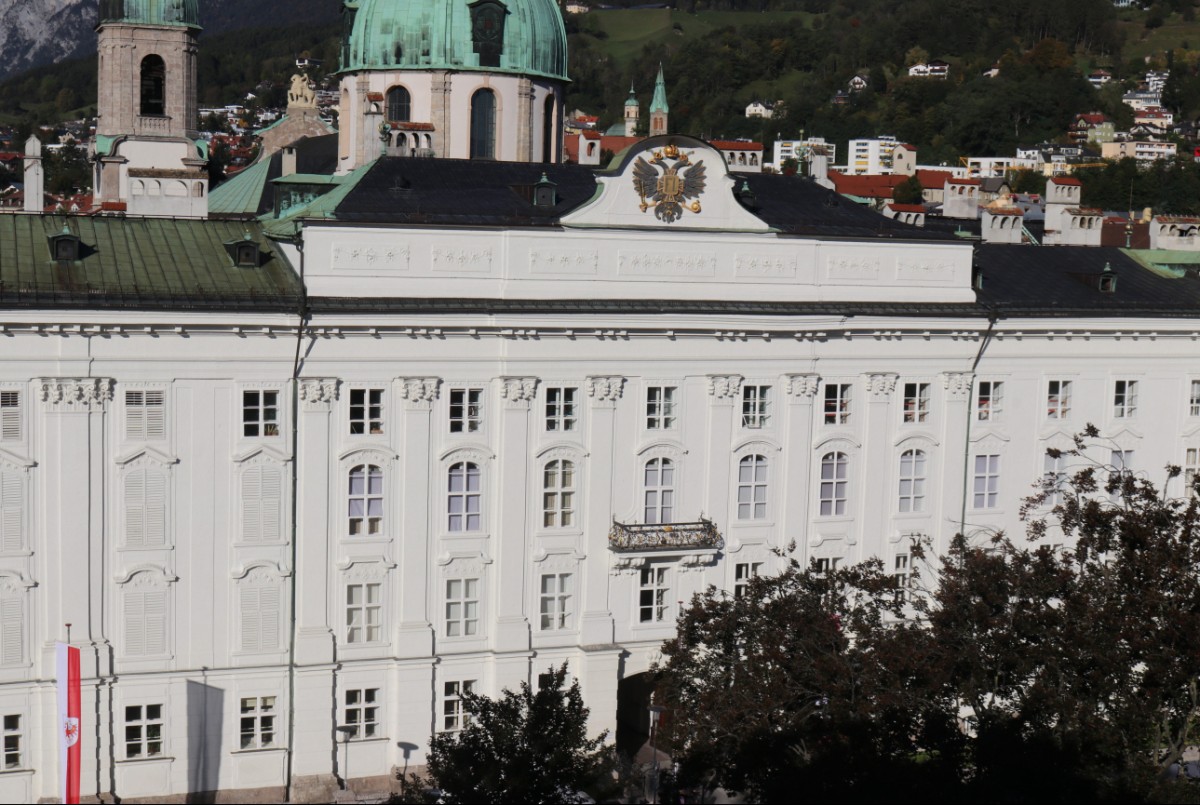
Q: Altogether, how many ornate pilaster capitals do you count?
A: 9